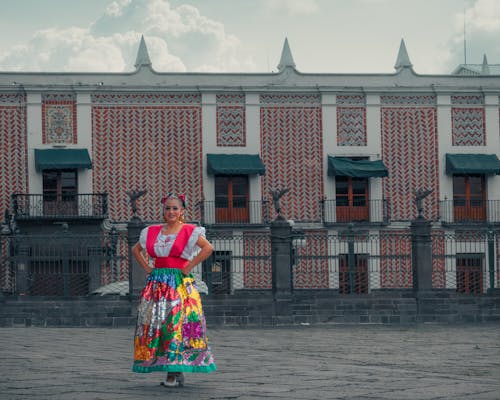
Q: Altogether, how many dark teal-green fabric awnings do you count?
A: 4